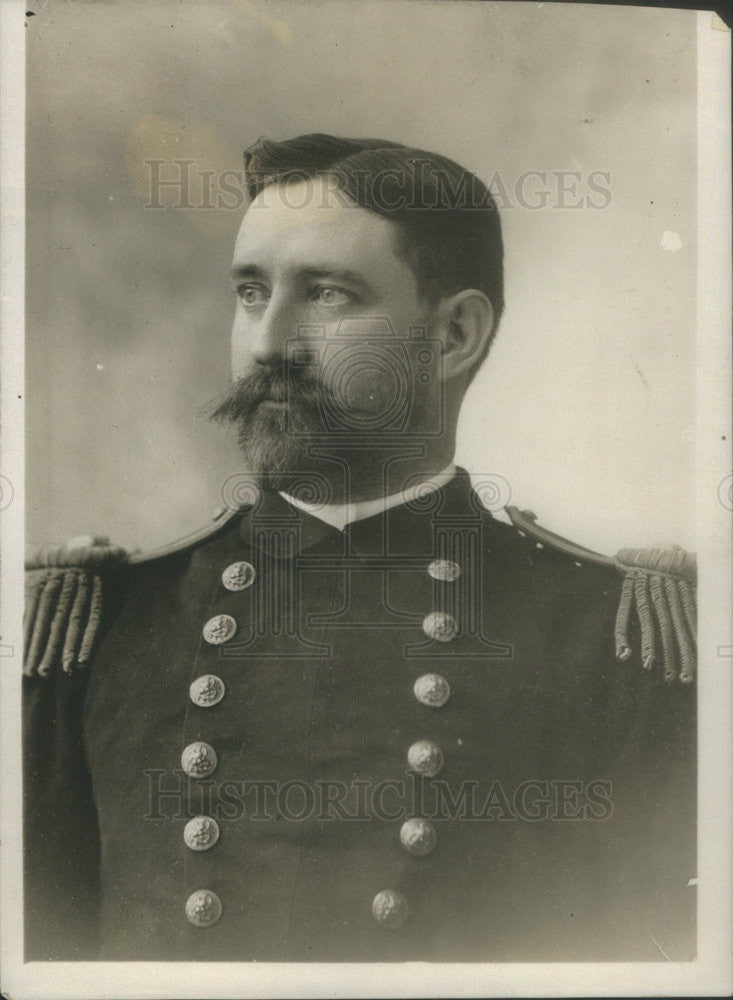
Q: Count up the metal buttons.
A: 12